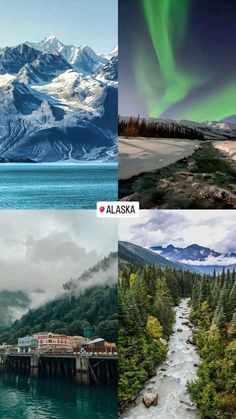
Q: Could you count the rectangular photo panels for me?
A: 4